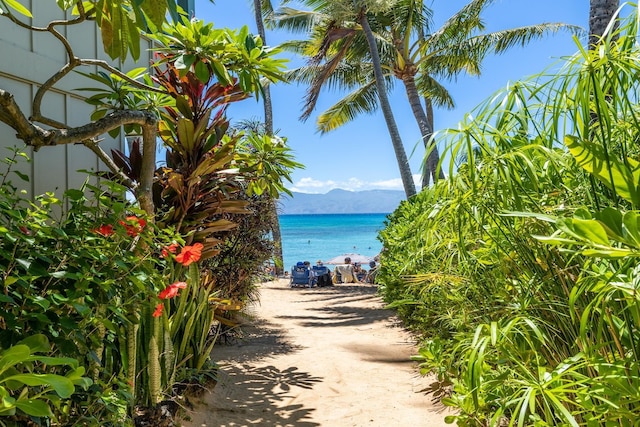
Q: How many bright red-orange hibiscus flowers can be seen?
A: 6